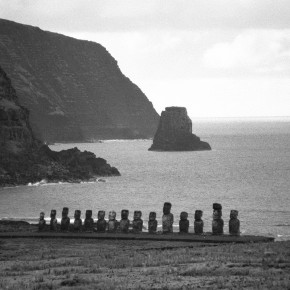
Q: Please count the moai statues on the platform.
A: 15